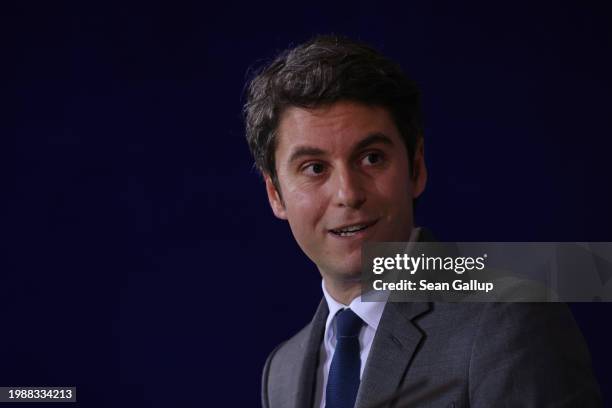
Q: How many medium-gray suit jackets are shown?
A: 1